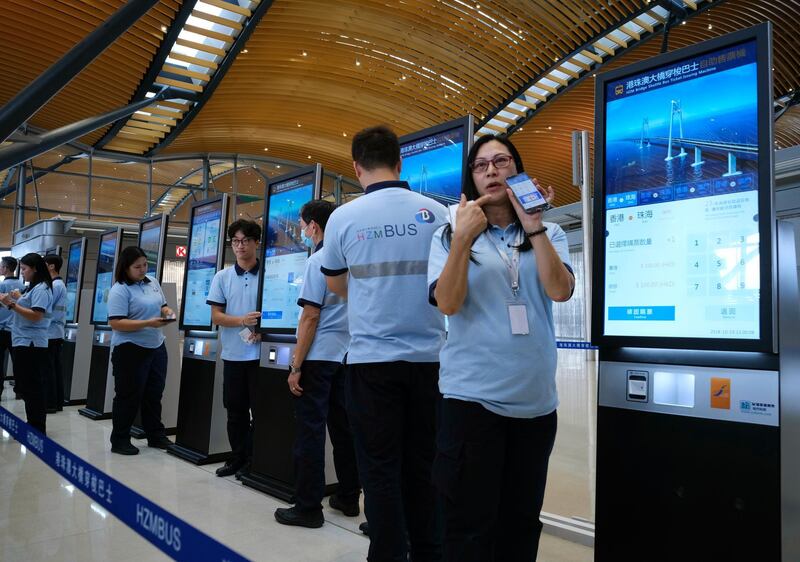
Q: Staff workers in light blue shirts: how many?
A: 8